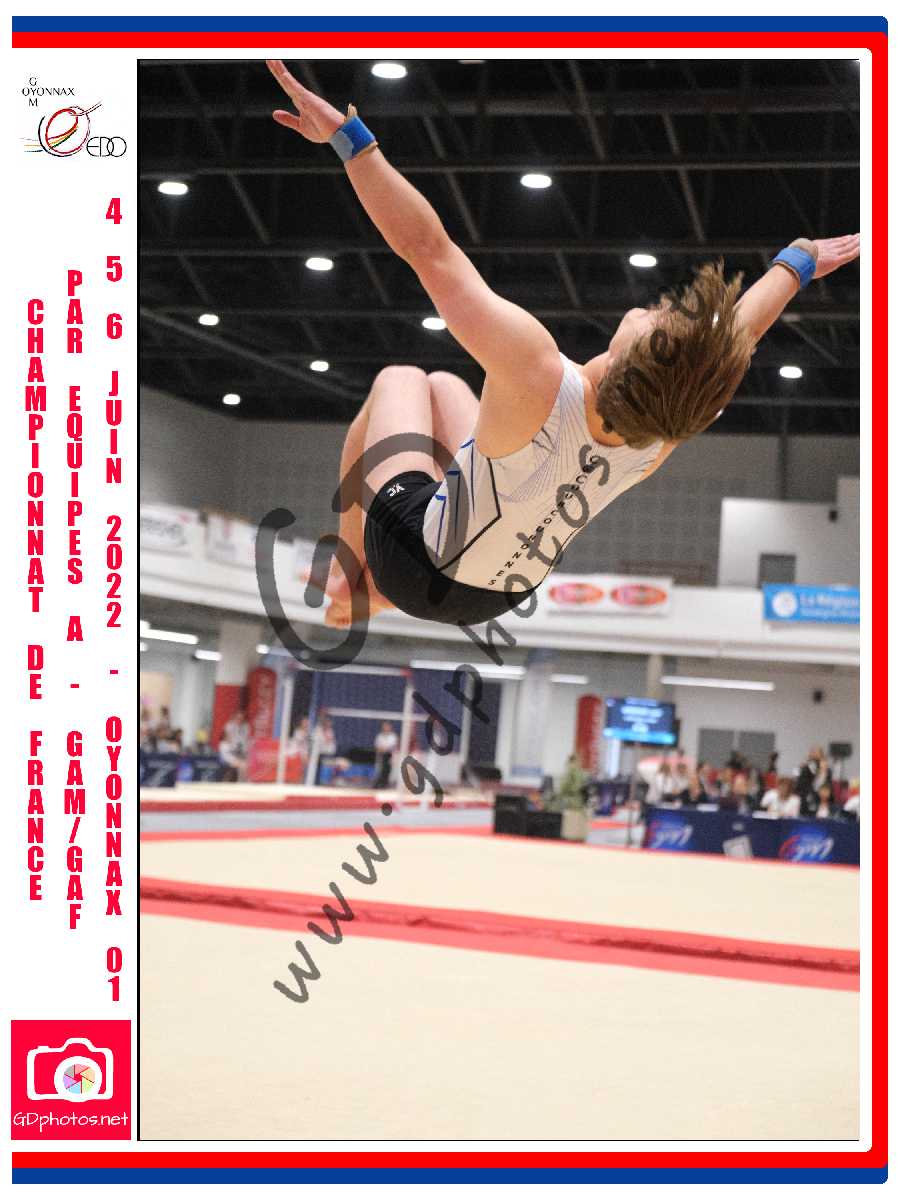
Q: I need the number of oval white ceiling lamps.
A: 10